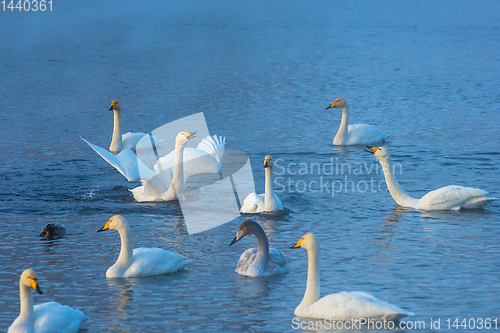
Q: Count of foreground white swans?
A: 3